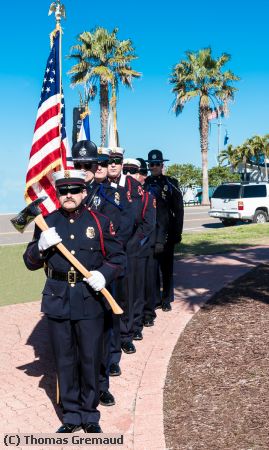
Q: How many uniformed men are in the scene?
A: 7